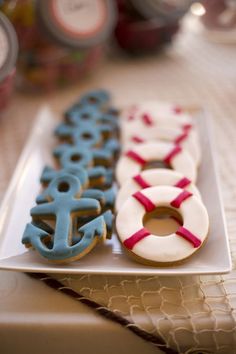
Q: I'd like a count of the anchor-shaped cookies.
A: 6